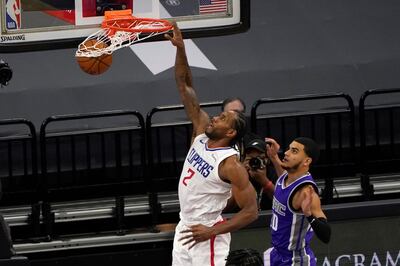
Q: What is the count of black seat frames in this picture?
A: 5